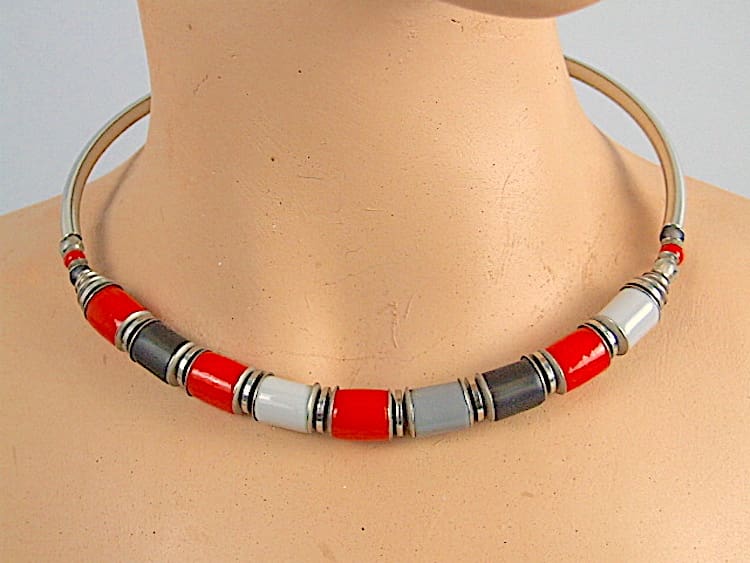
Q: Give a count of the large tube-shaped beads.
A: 9